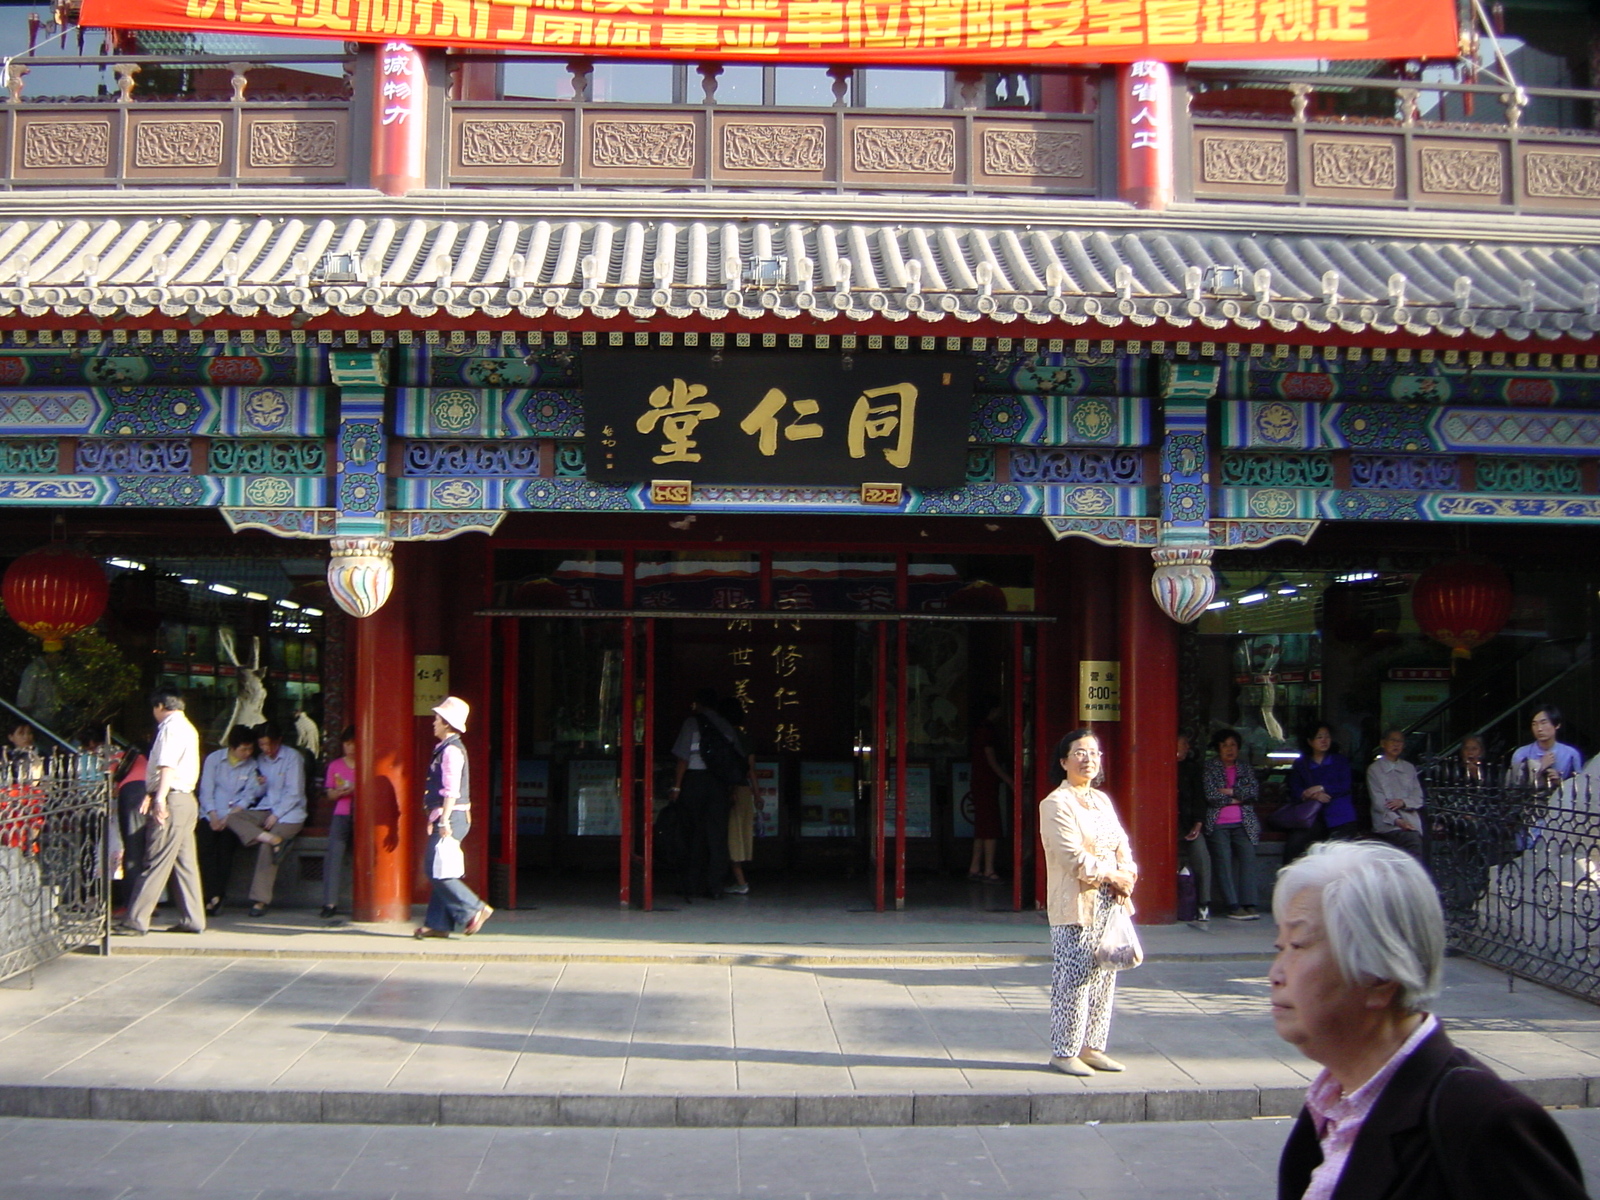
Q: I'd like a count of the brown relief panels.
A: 12